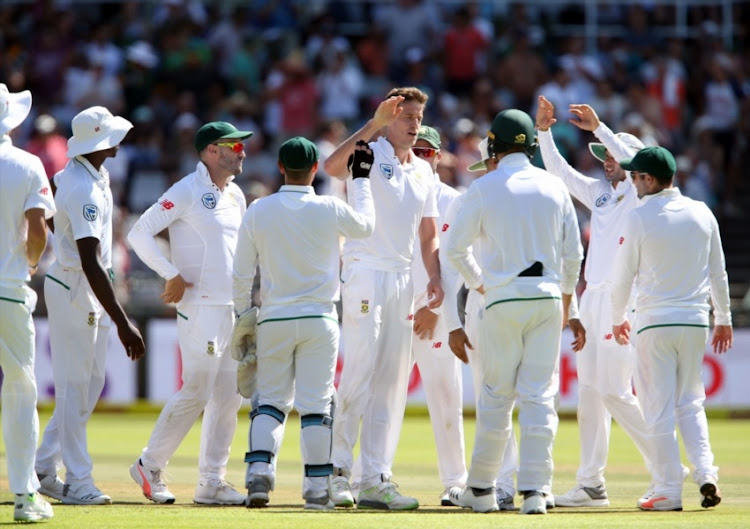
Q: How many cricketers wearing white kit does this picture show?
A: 10